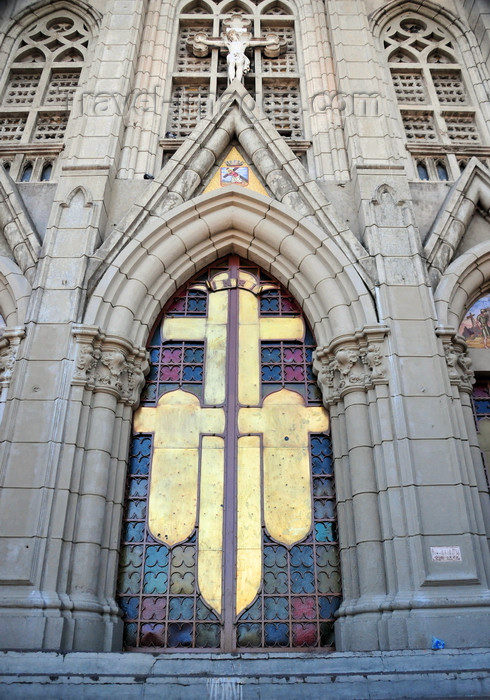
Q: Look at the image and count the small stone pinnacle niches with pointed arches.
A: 2